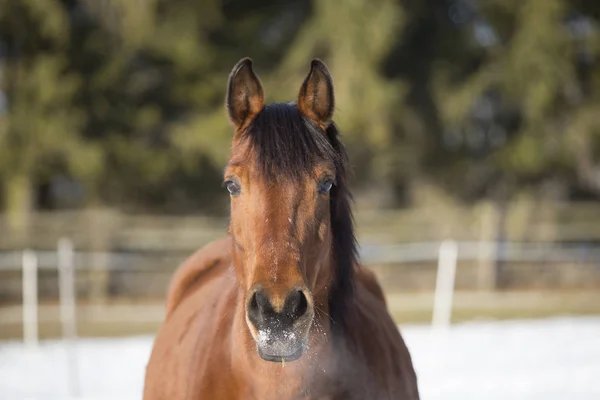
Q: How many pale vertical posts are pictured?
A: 3